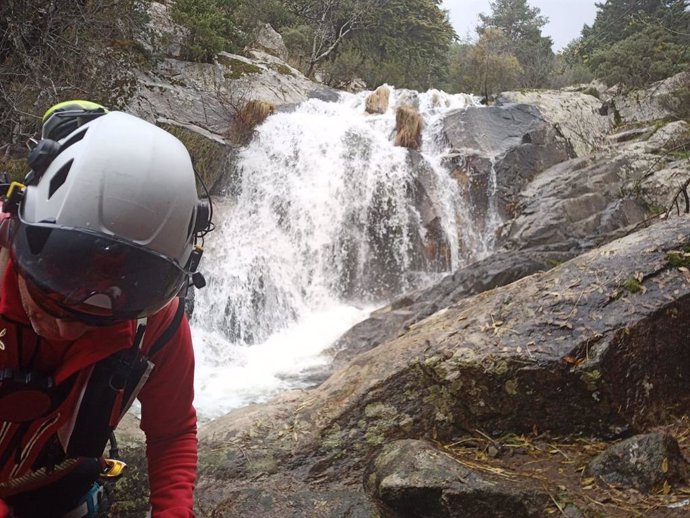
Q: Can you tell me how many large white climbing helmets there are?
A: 1